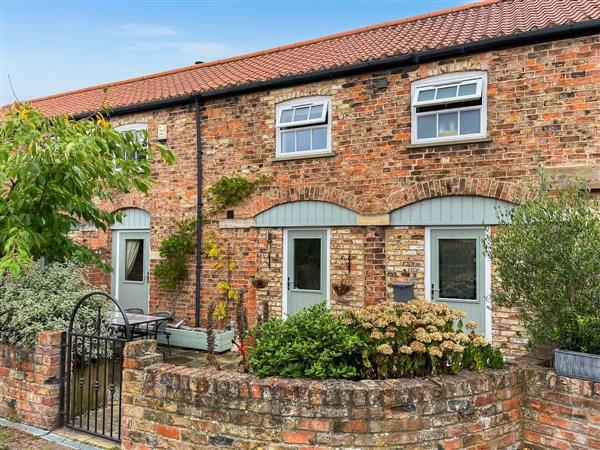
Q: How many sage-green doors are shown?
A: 3